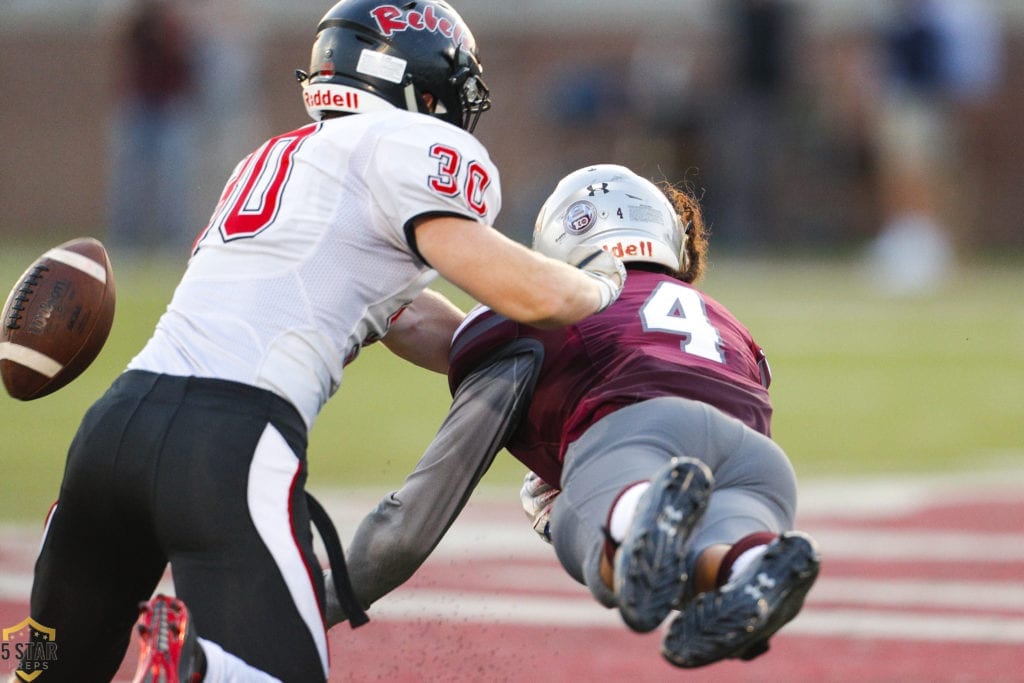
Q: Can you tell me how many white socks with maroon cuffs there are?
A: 2